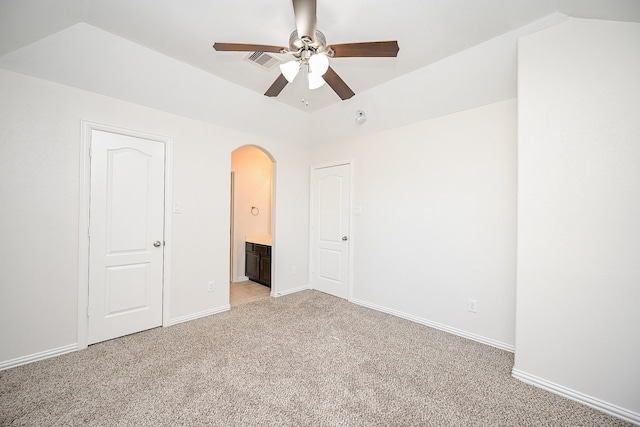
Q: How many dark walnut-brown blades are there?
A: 4